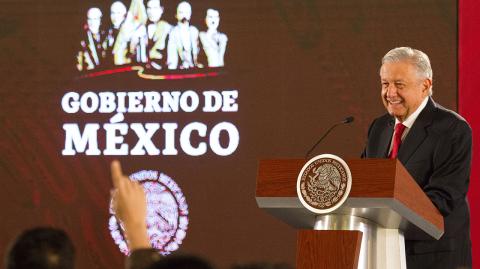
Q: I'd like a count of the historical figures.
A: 5